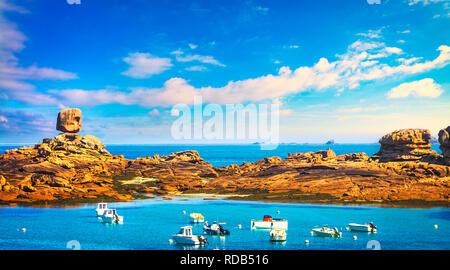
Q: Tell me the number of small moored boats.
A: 9